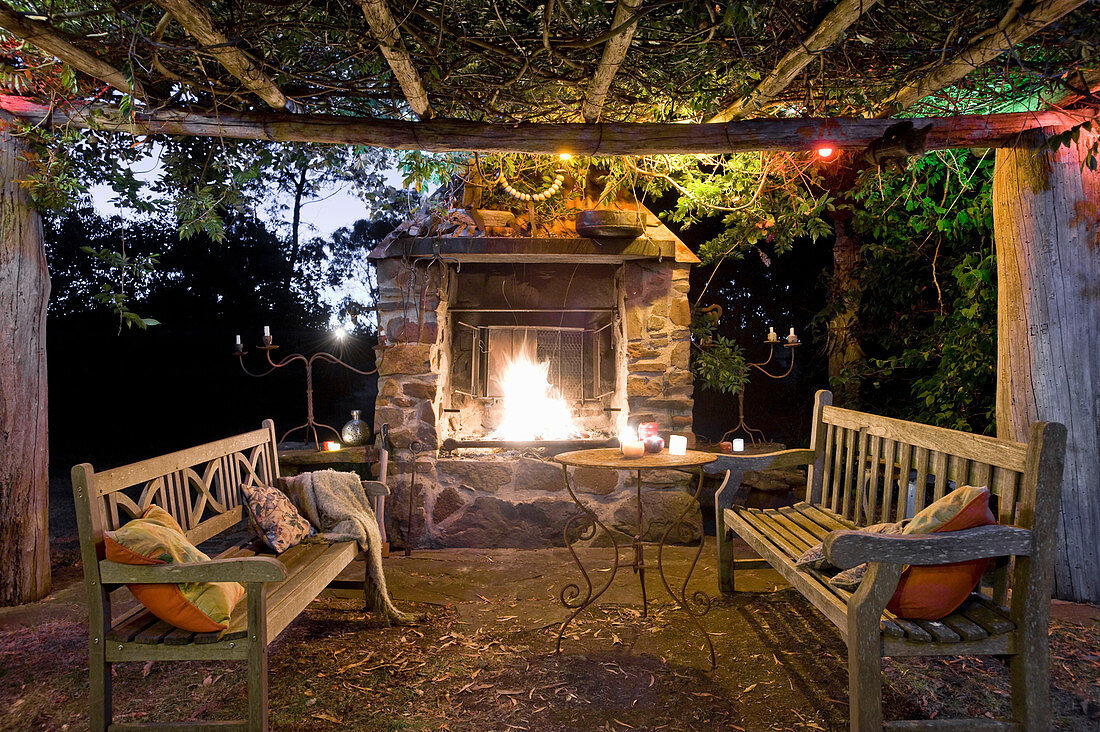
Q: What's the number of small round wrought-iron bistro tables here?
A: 1